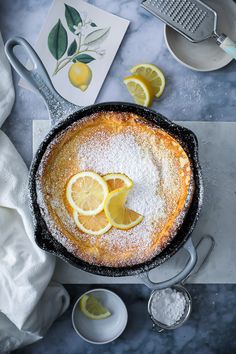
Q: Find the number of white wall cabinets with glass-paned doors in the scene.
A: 0